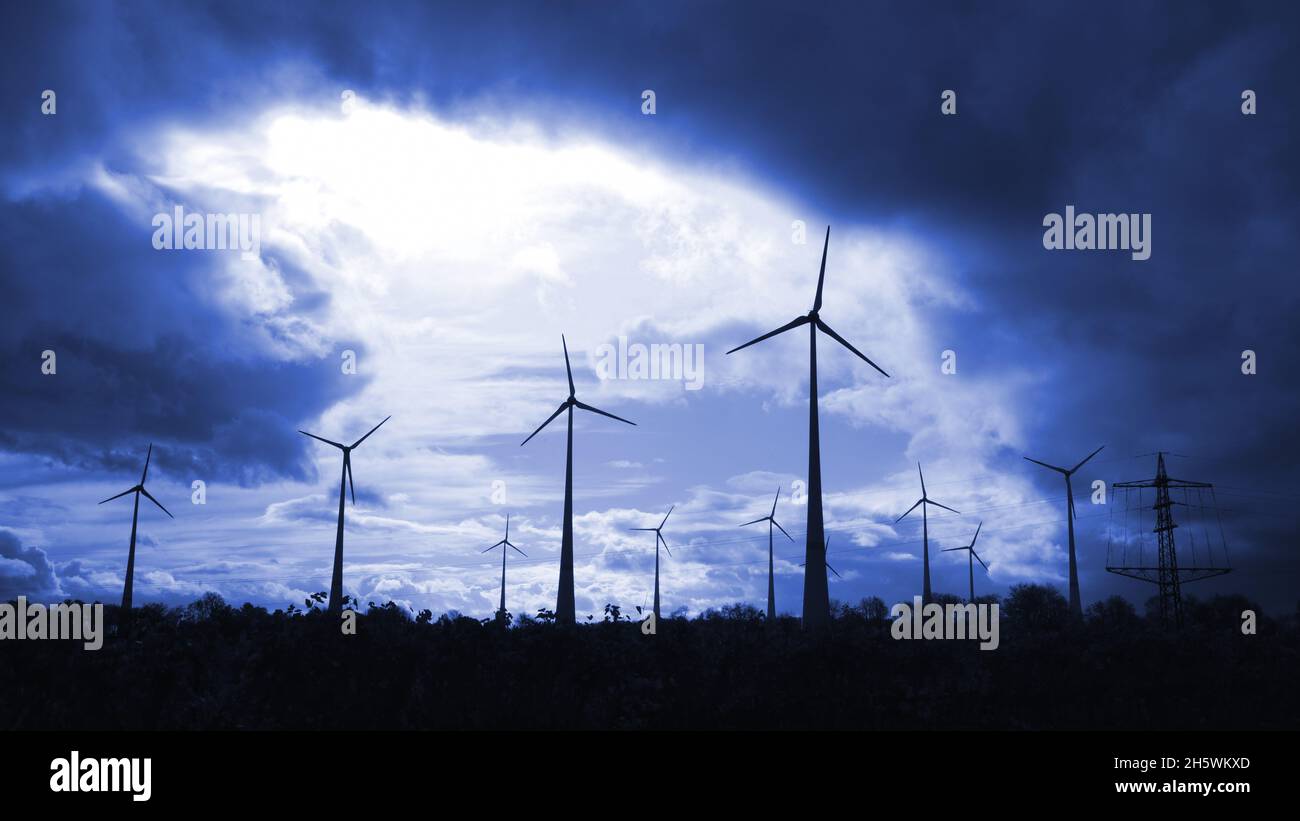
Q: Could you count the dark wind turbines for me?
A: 11